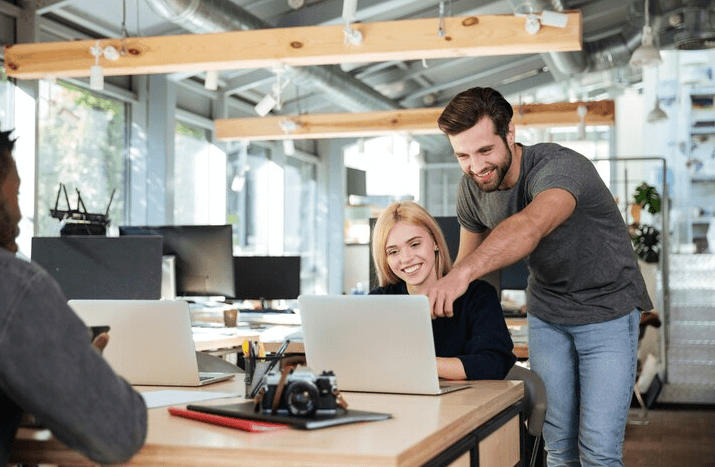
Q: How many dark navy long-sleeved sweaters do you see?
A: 1